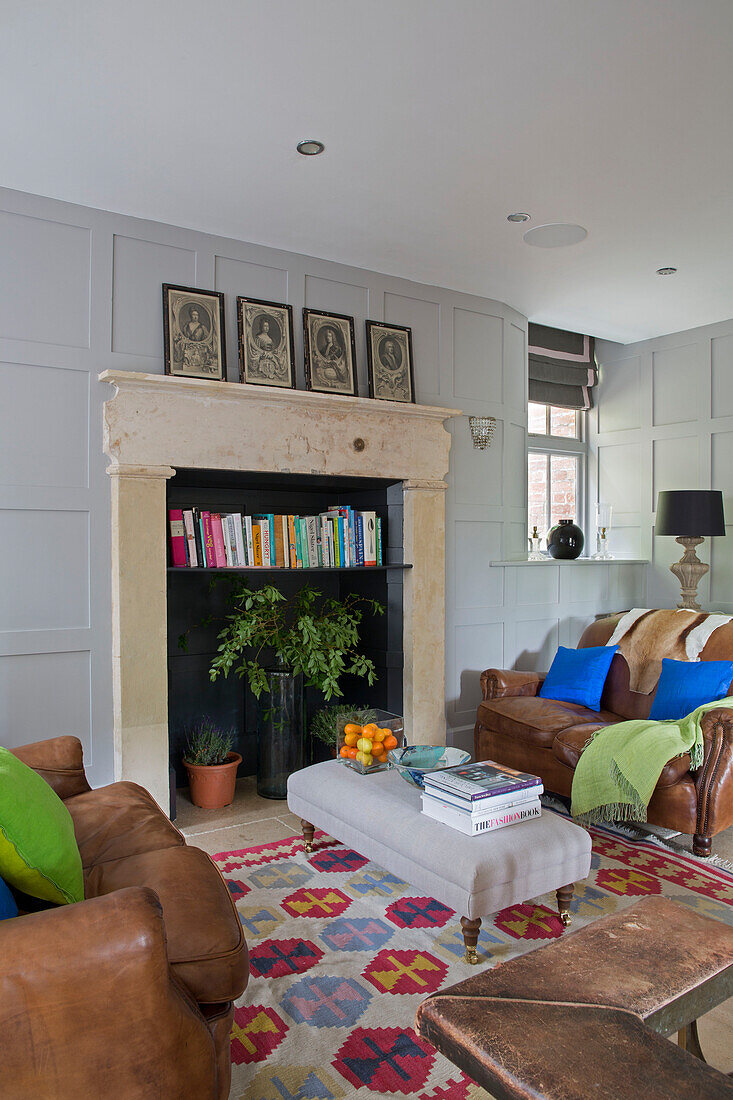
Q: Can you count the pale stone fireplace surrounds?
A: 1